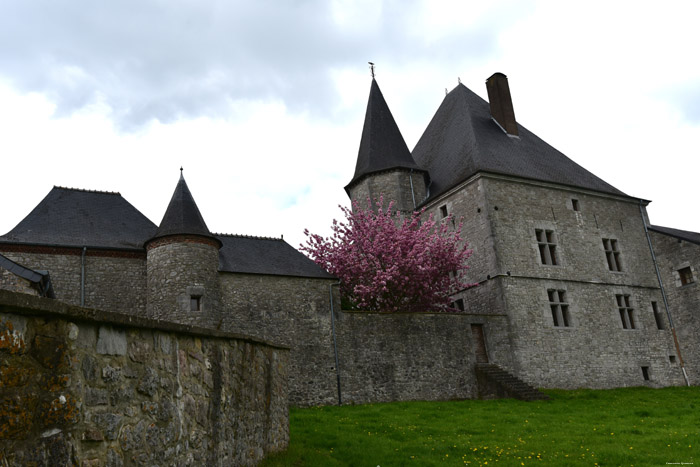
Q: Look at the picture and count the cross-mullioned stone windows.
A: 4